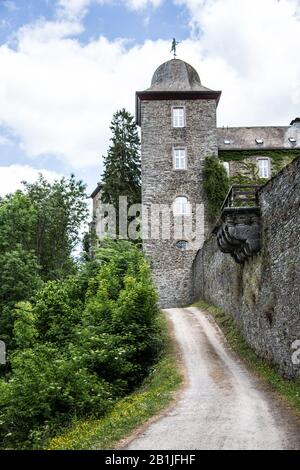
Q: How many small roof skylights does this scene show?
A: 3